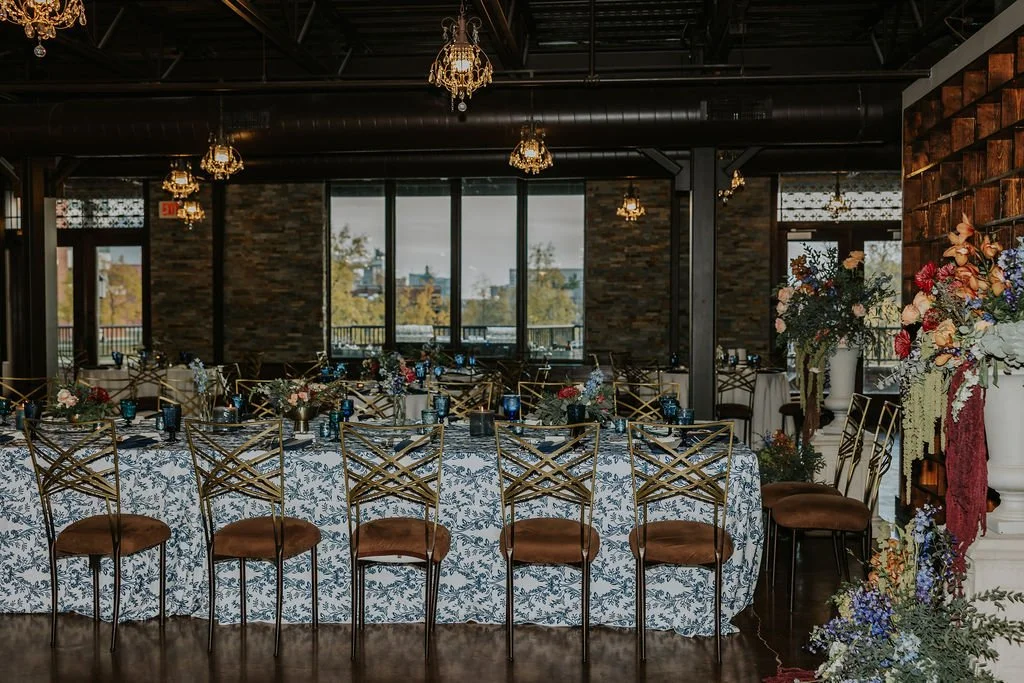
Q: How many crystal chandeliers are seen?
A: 9